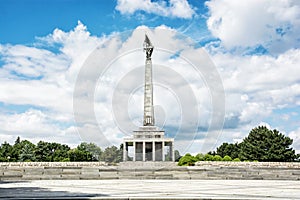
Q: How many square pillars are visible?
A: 6